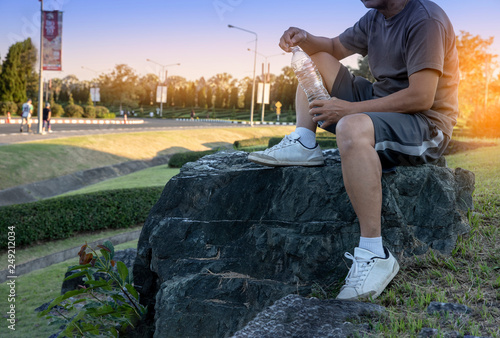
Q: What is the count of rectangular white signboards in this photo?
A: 3